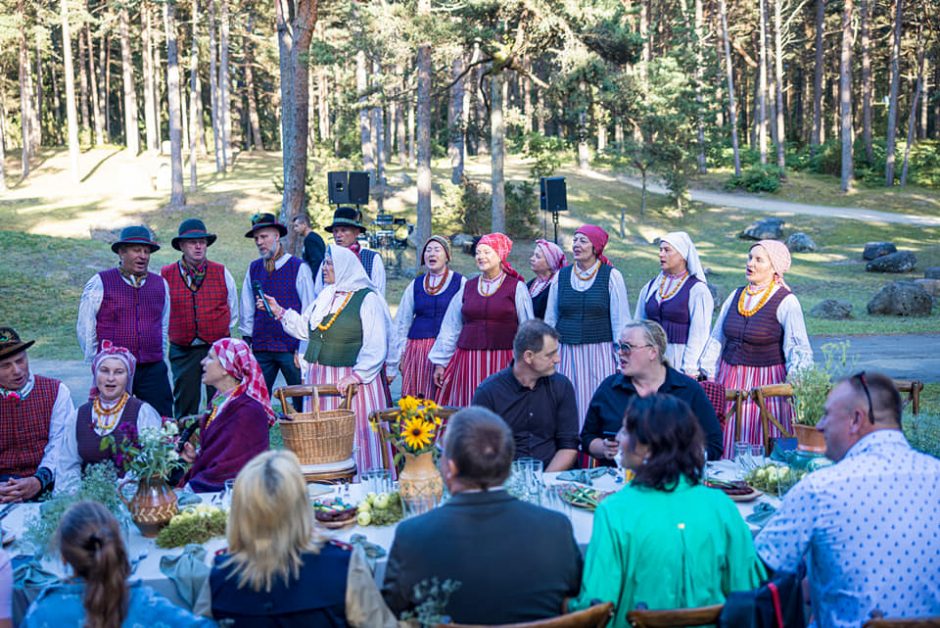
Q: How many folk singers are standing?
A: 11